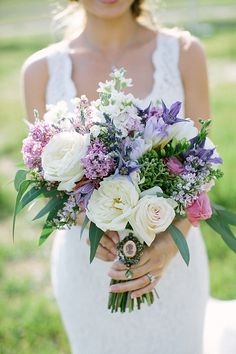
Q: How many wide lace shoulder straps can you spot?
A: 2